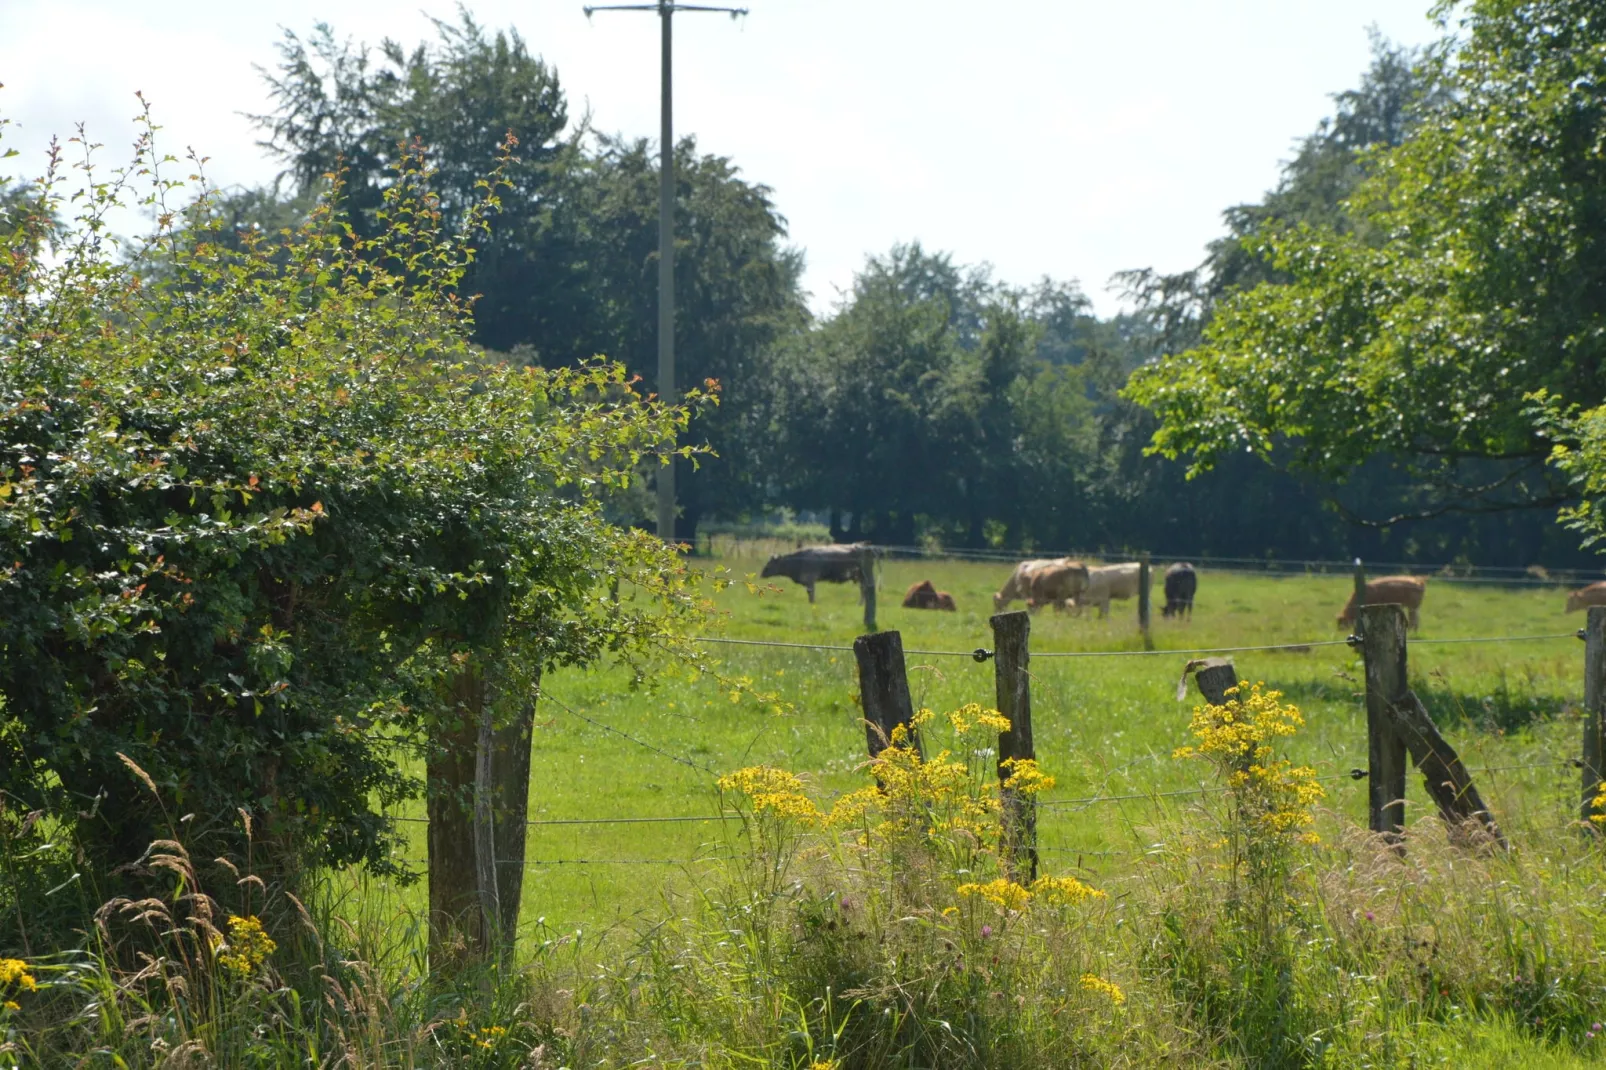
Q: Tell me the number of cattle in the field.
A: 8